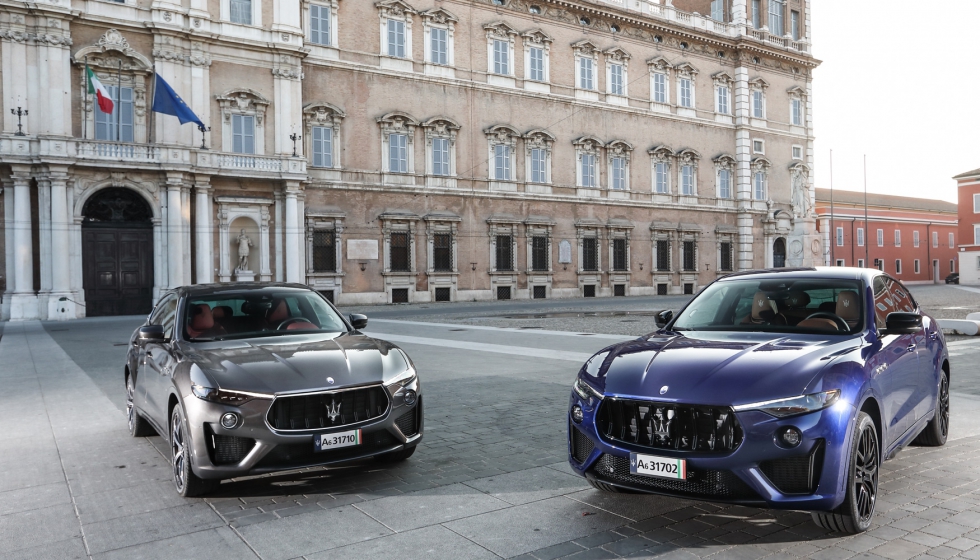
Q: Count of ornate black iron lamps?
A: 3